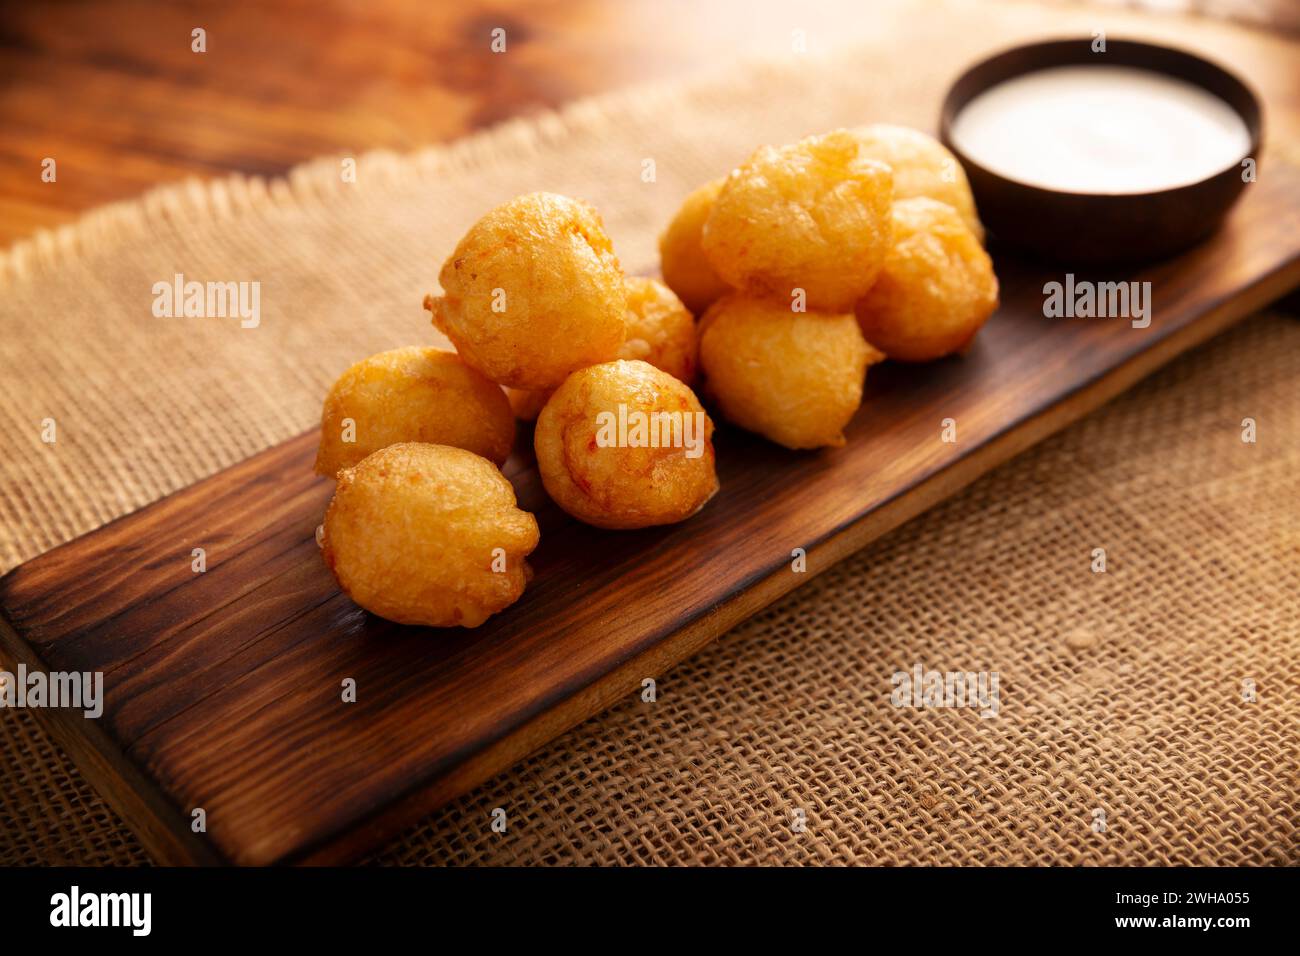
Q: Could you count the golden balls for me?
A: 10